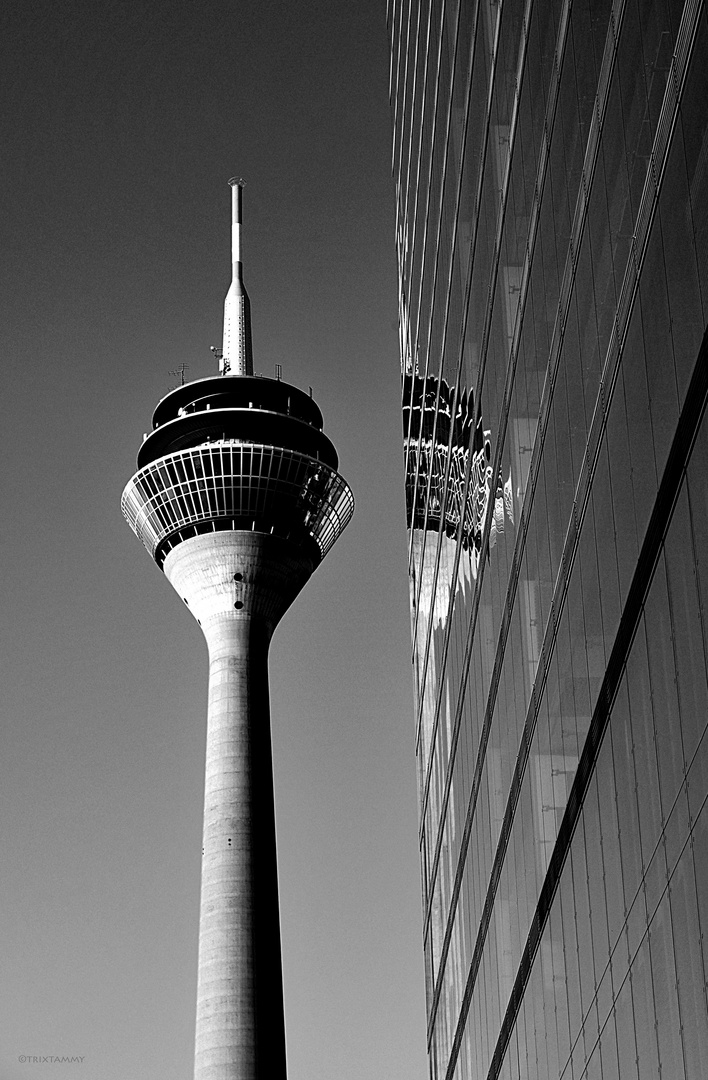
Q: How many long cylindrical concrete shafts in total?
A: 1